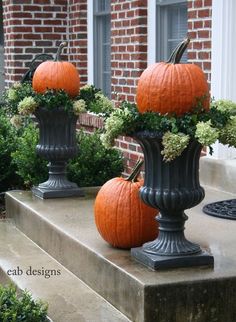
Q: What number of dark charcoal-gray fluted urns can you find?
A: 2